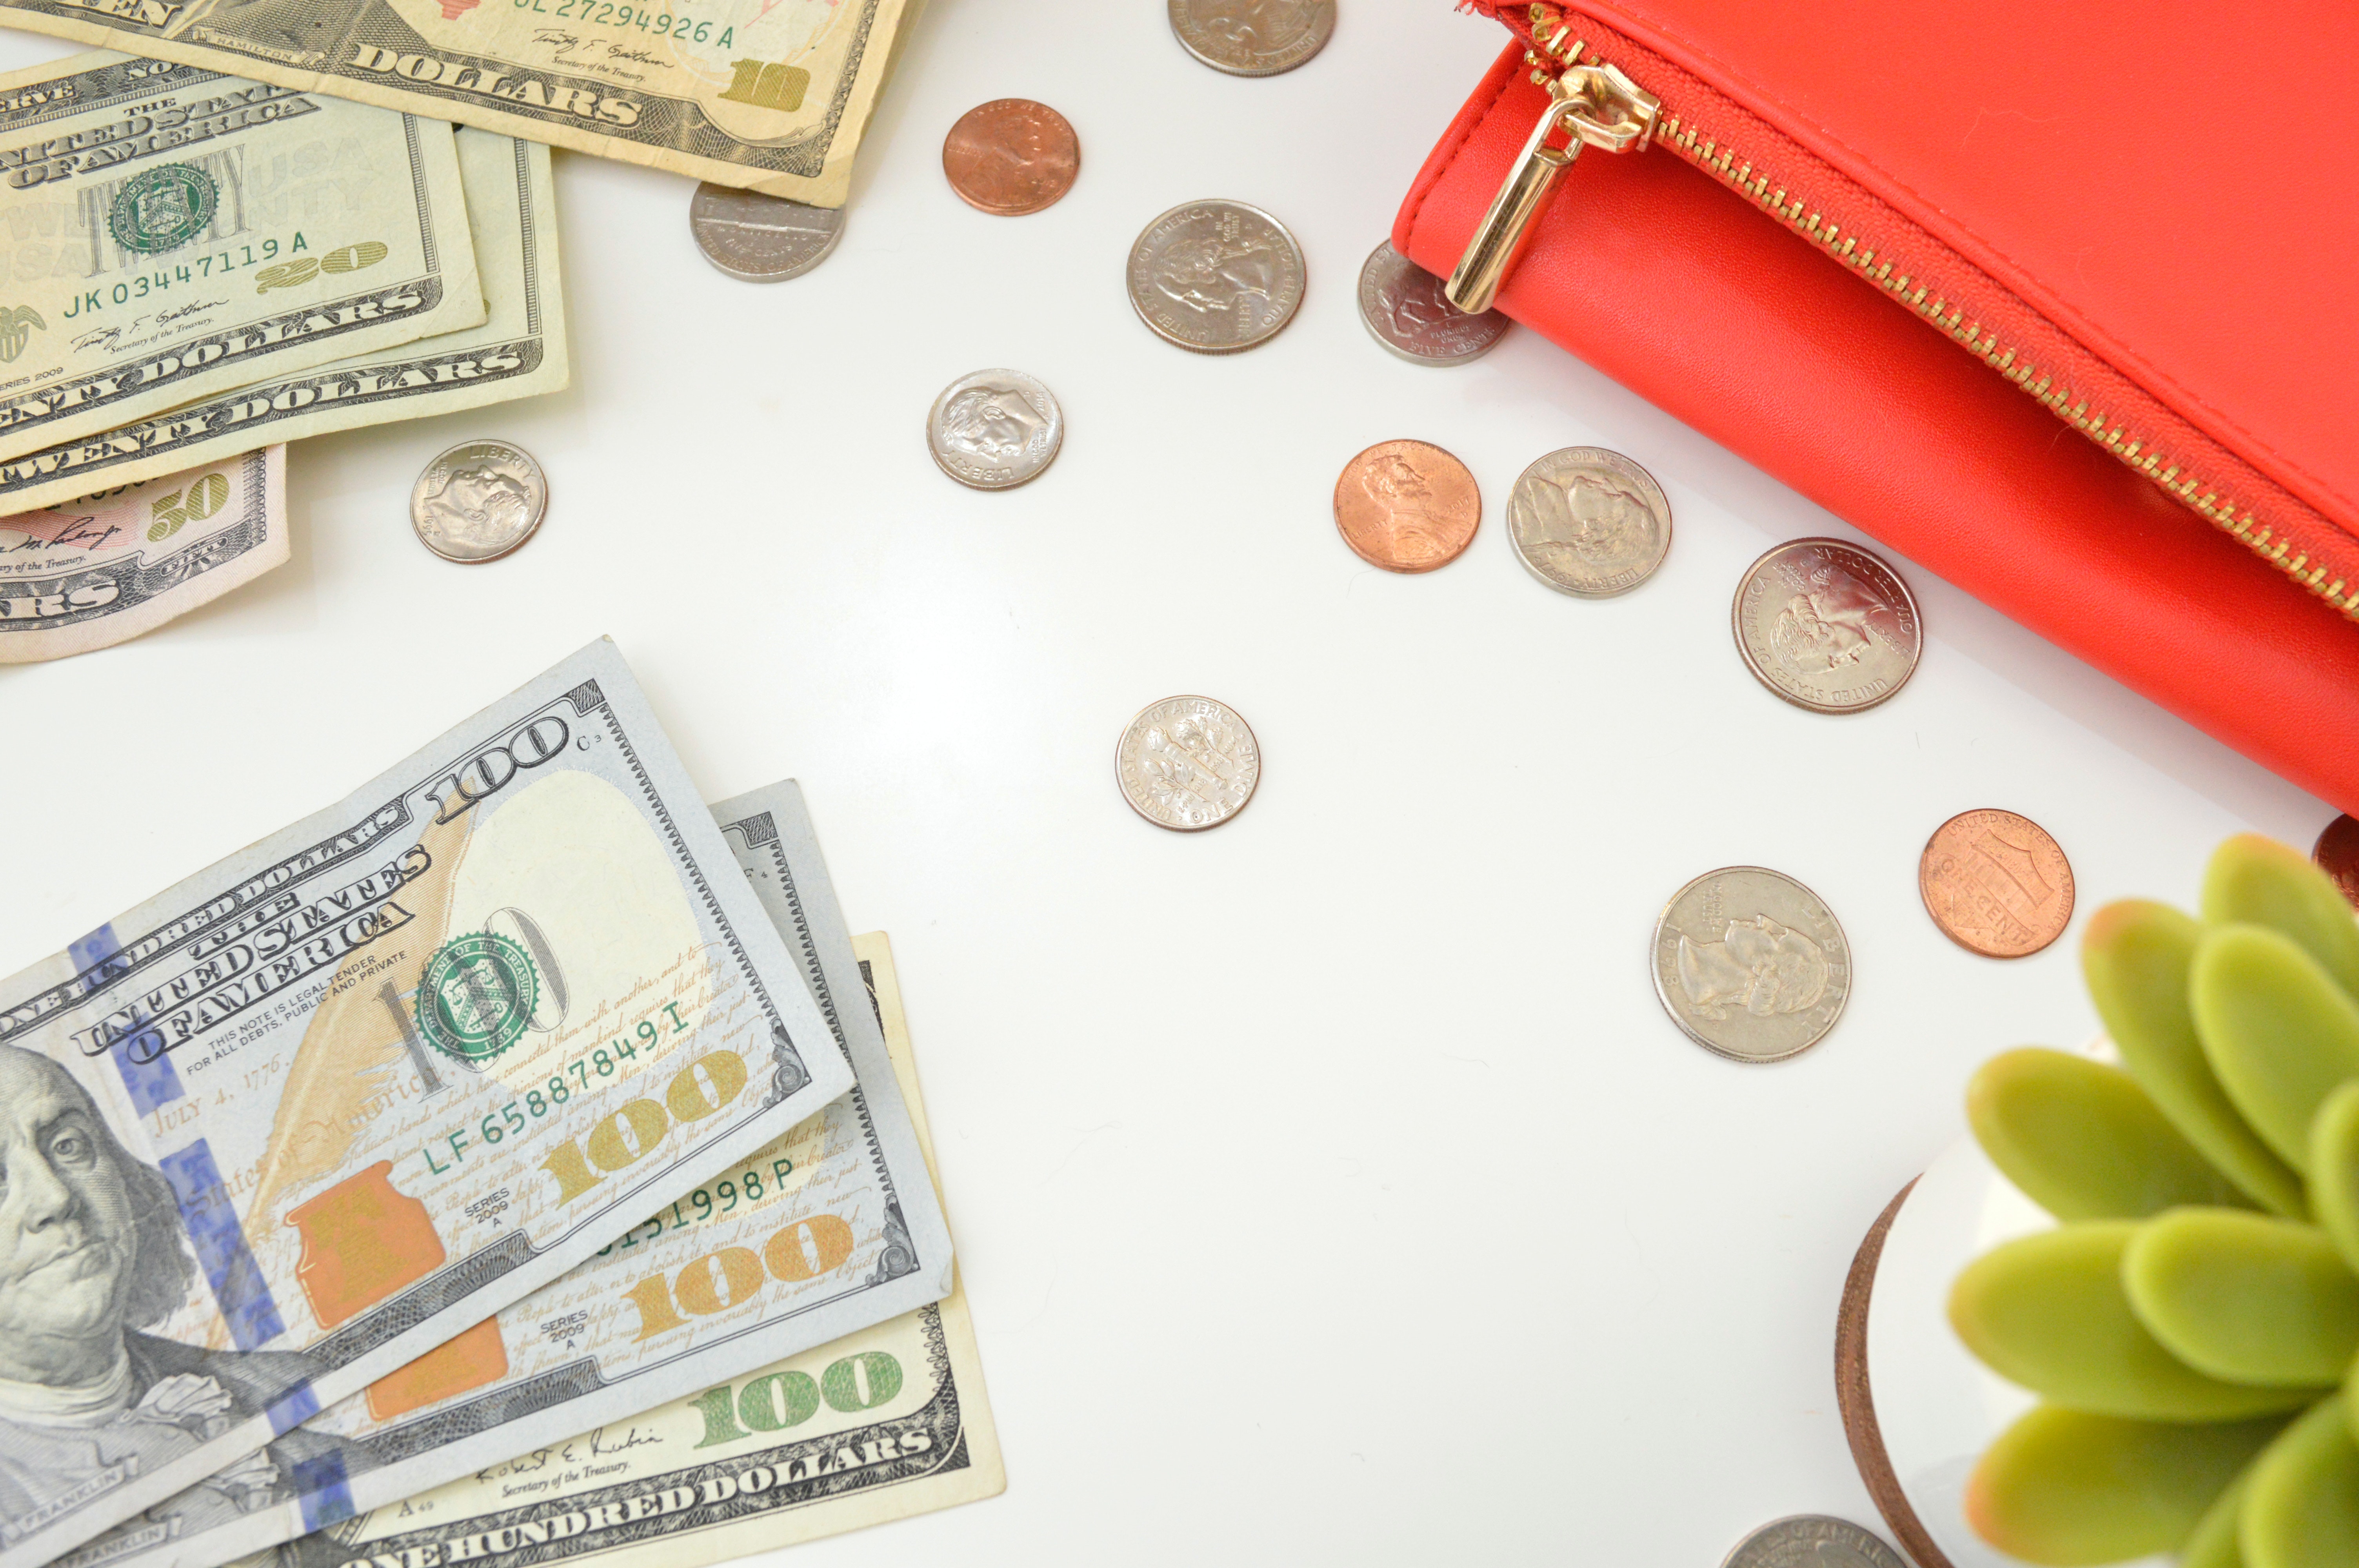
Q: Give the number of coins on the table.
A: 15